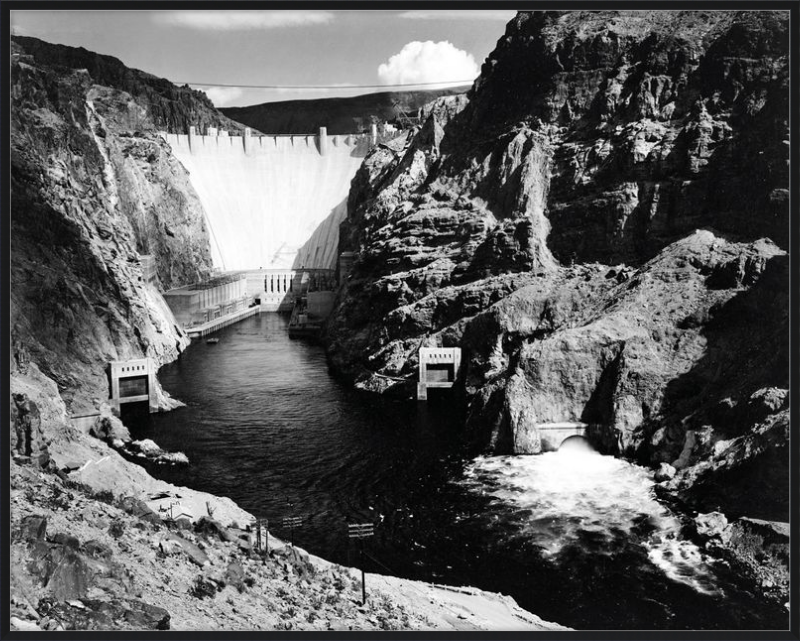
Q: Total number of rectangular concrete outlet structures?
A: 2